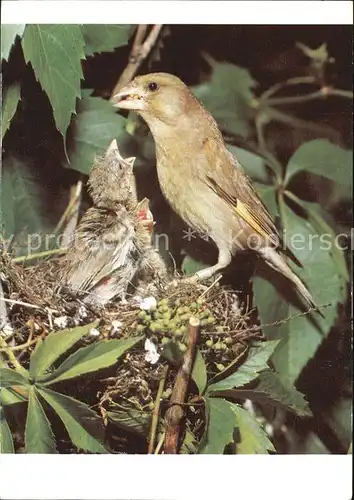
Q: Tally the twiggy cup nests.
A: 1